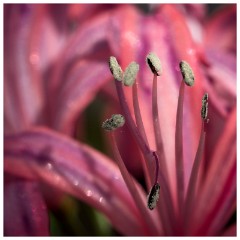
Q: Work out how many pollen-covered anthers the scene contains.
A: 7